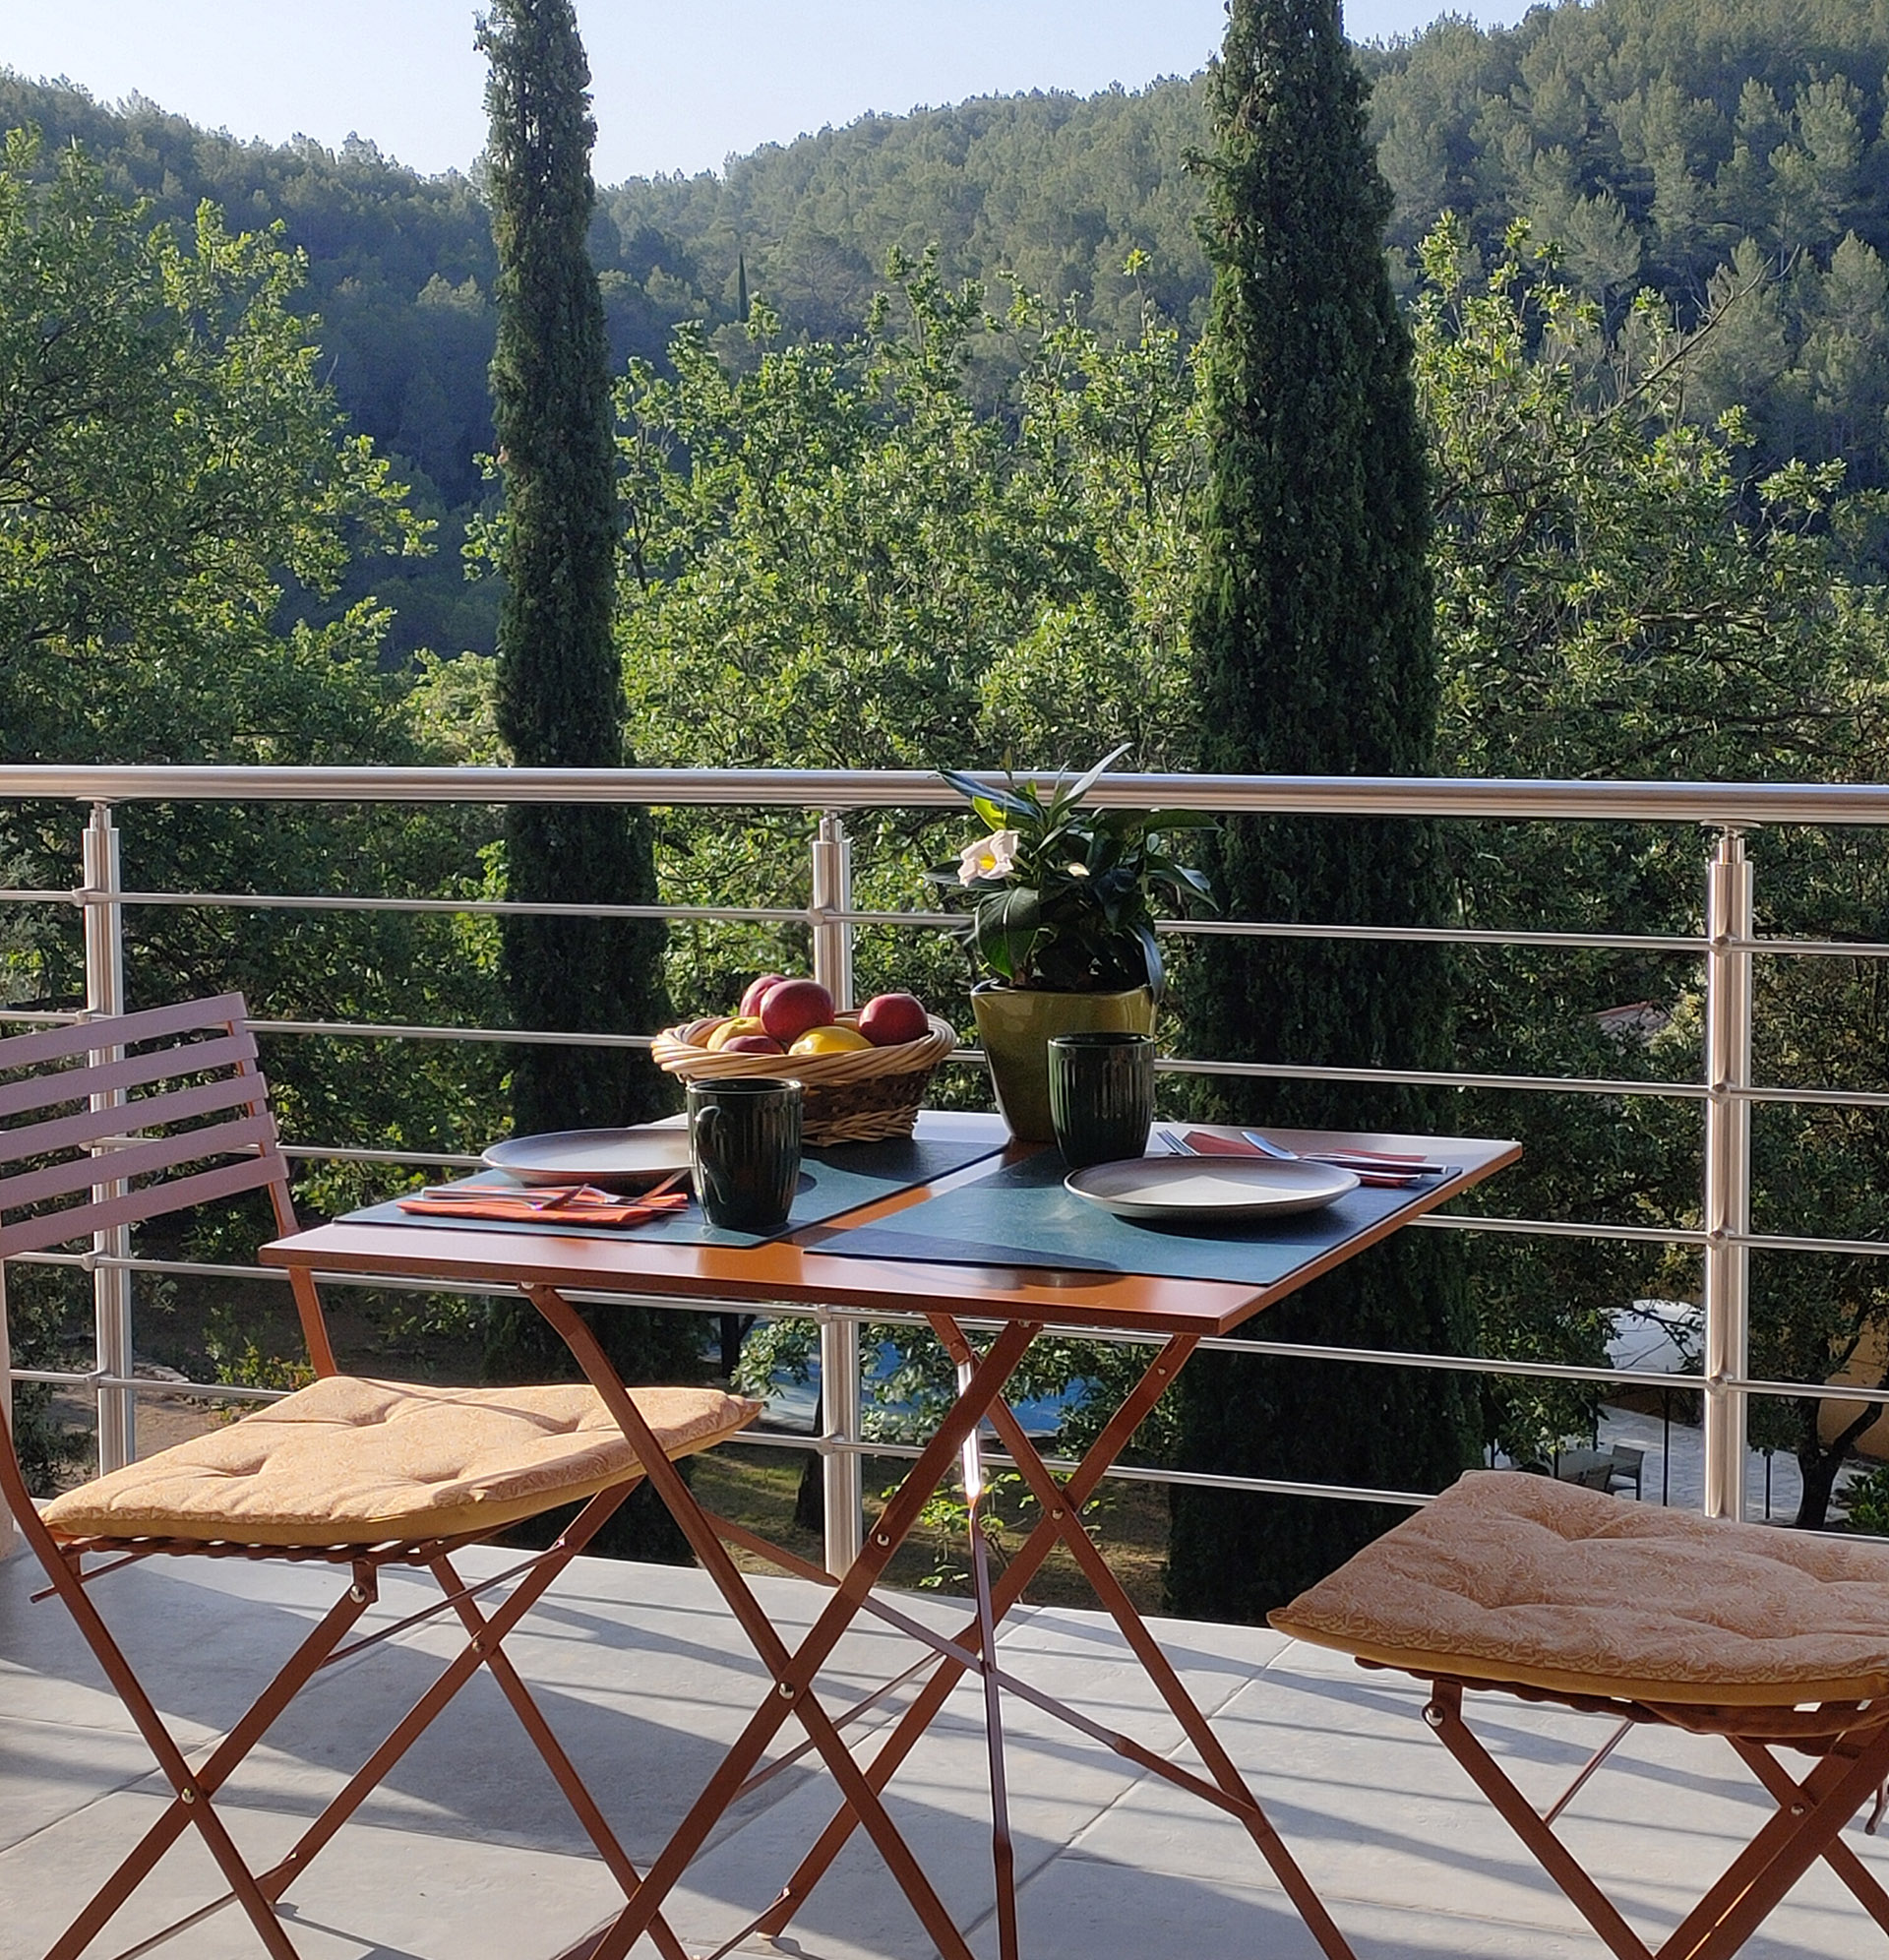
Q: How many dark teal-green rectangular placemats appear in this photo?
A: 2